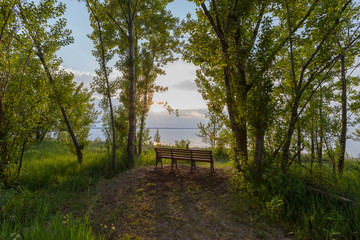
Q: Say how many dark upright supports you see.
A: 4